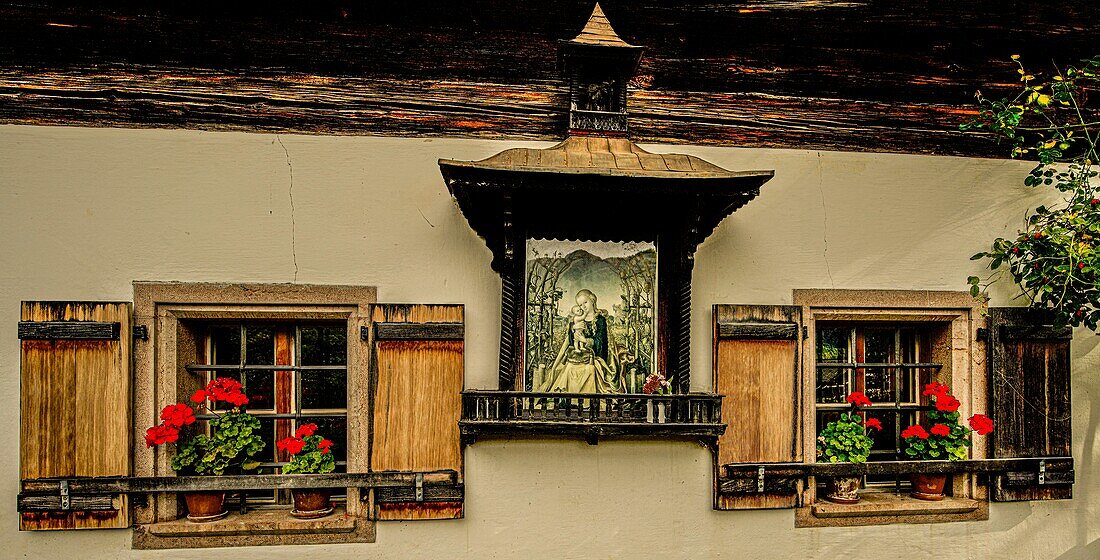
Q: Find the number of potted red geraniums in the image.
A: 4